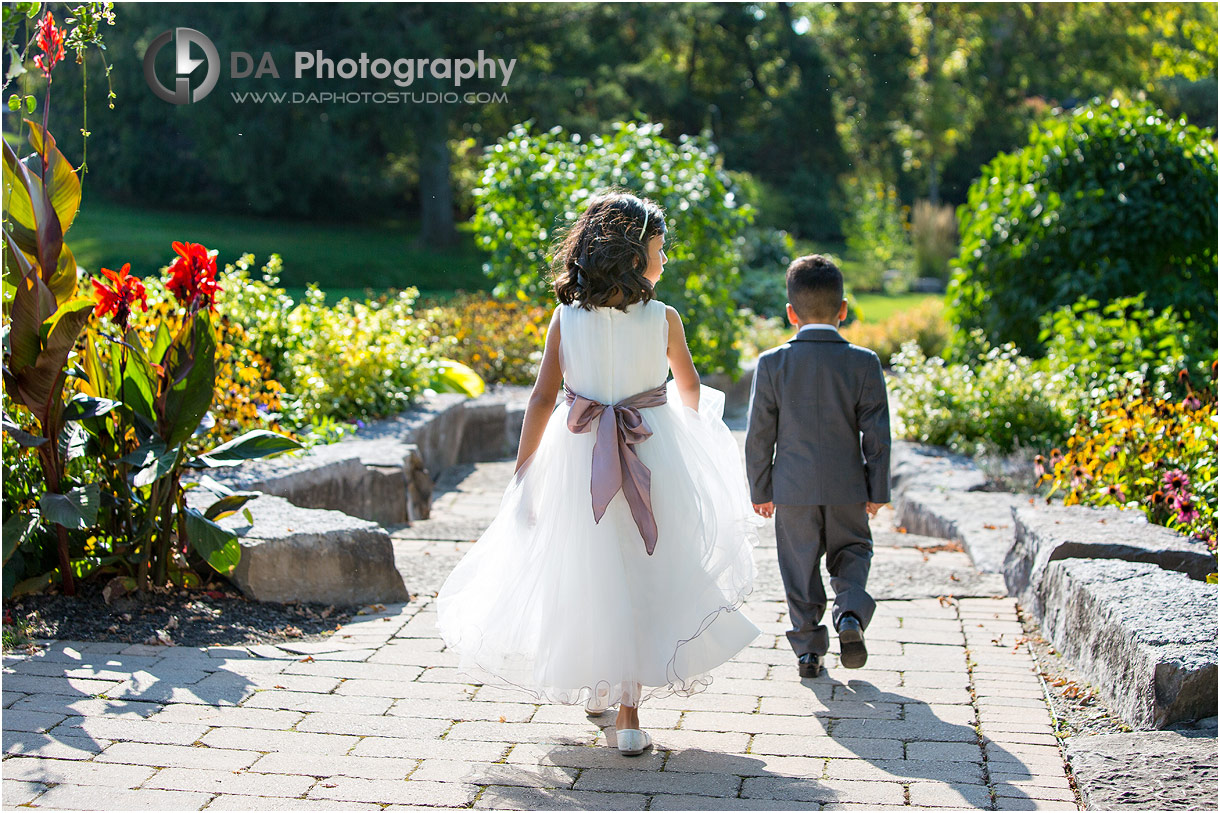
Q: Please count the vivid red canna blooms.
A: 3